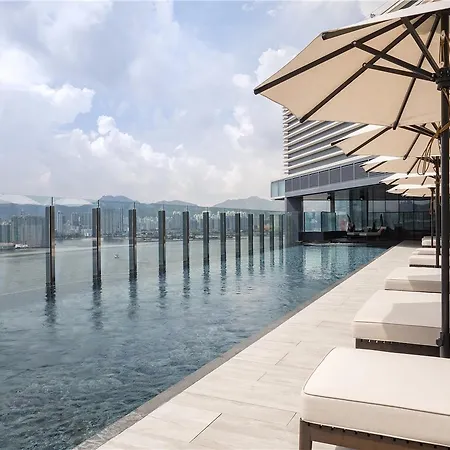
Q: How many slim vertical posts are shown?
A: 12